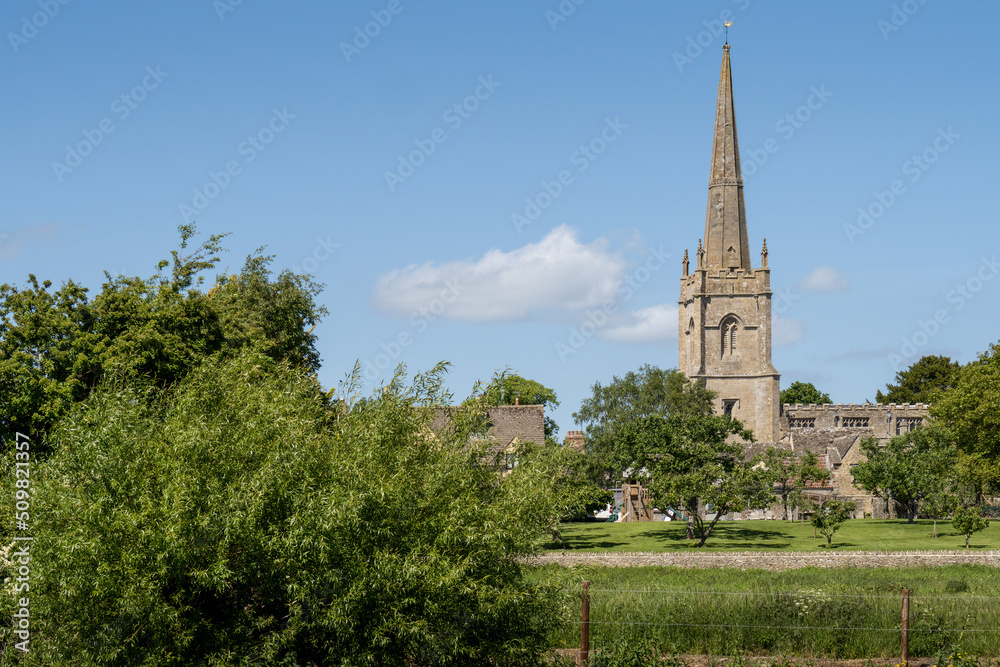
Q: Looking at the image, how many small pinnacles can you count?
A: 3